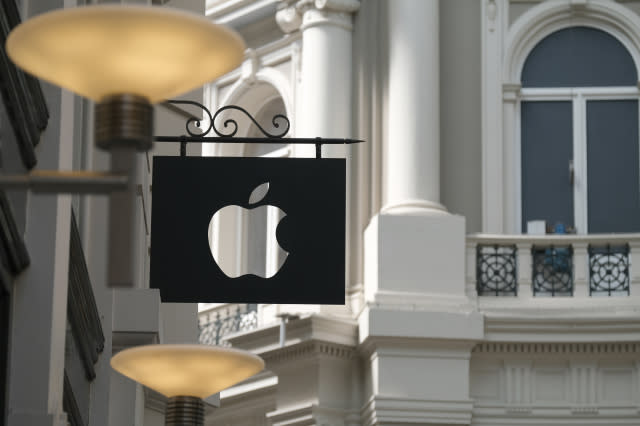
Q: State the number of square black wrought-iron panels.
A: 3